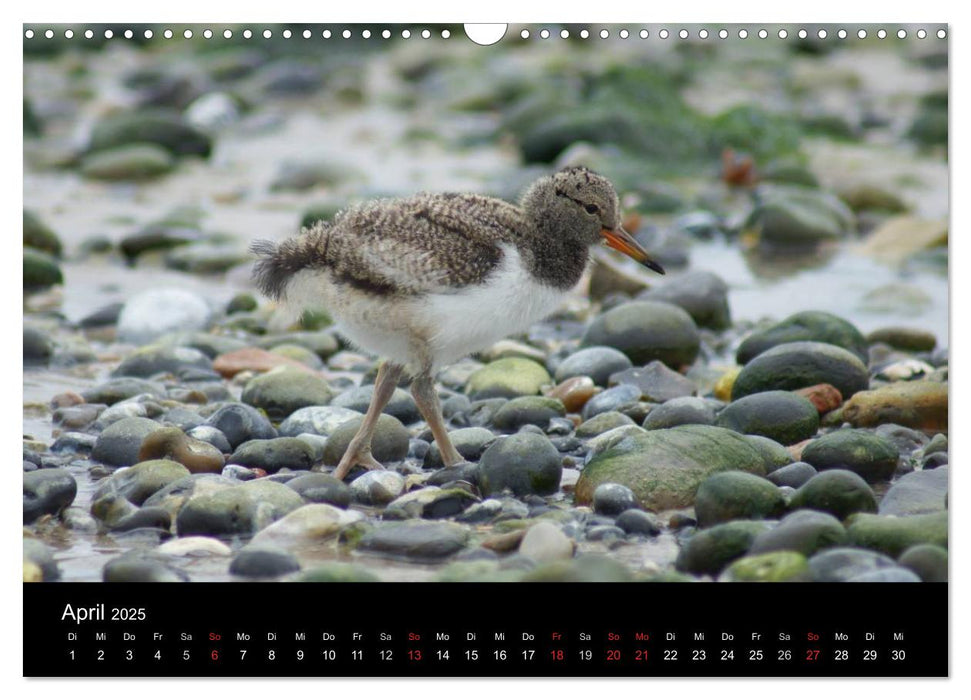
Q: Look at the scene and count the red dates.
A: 6